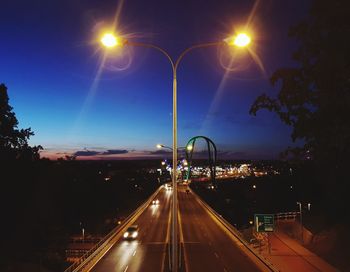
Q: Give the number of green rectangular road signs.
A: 1